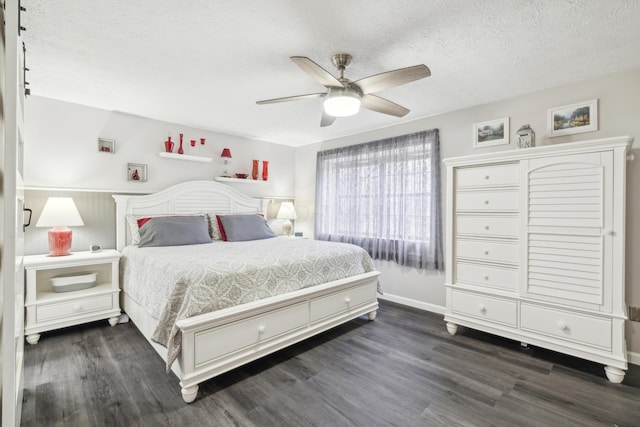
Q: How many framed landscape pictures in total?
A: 2